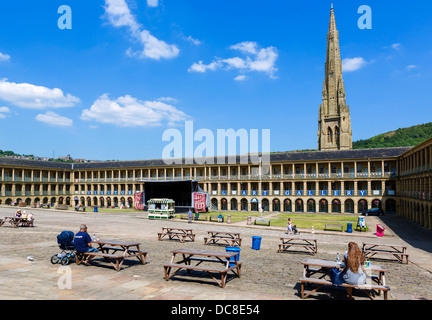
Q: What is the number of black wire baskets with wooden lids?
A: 0